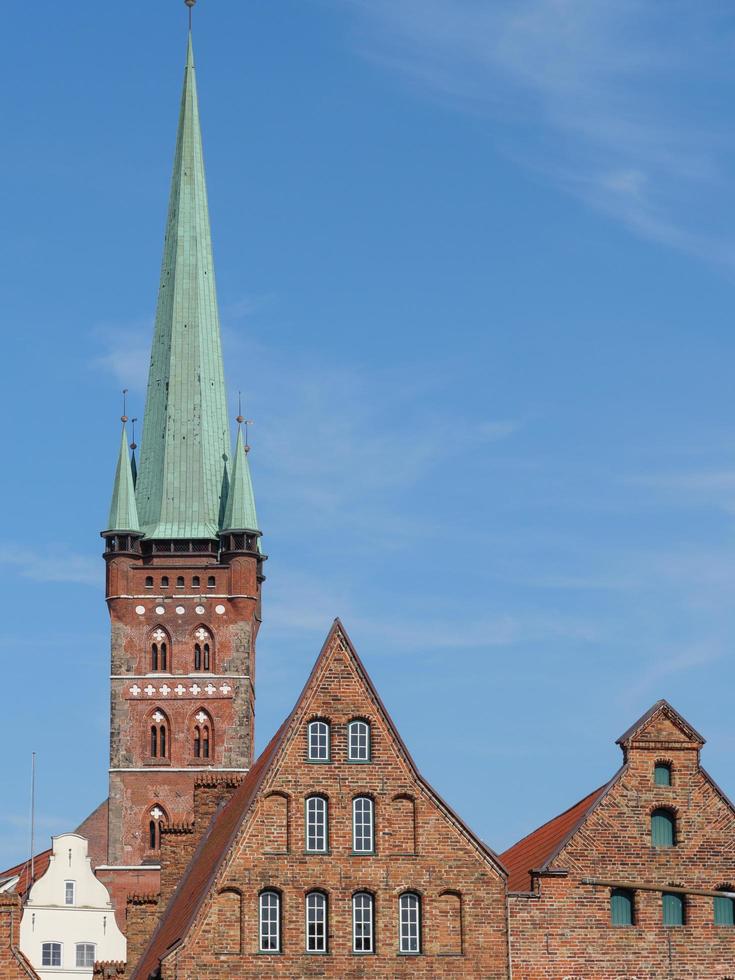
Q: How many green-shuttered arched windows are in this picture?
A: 5